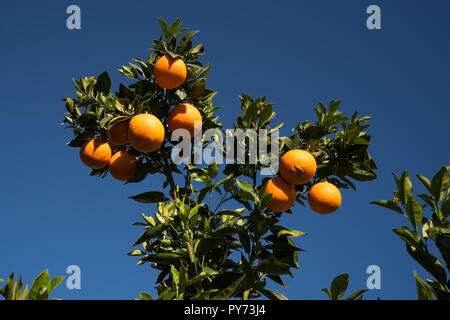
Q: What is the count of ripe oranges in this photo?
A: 9